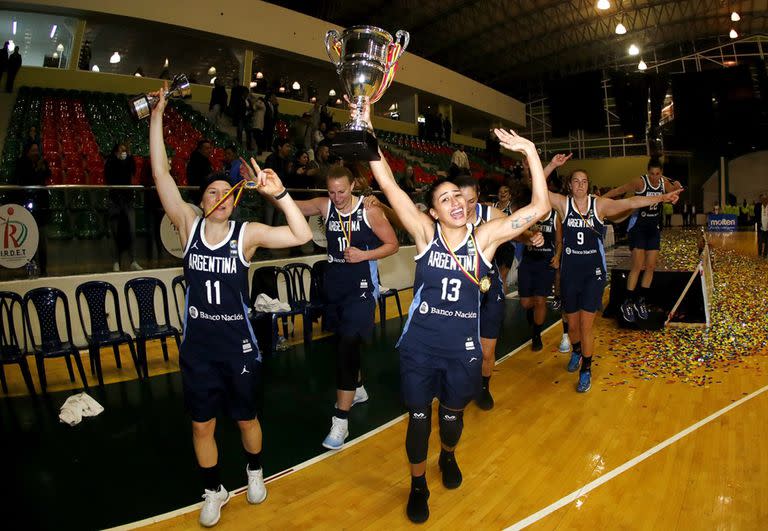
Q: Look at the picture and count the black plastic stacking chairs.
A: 9